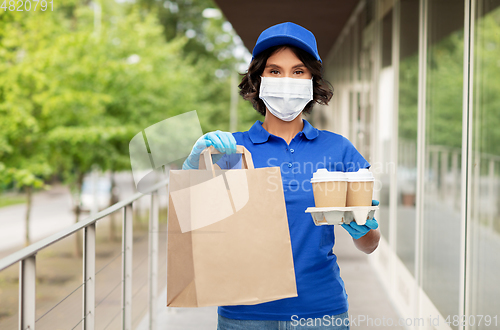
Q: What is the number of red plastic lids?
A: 0